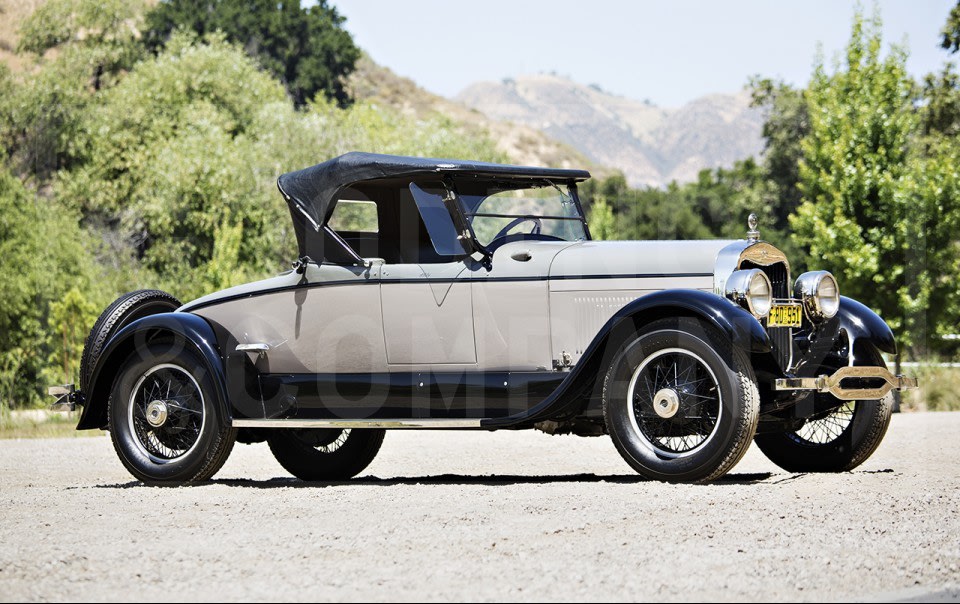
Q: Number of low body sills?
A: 1